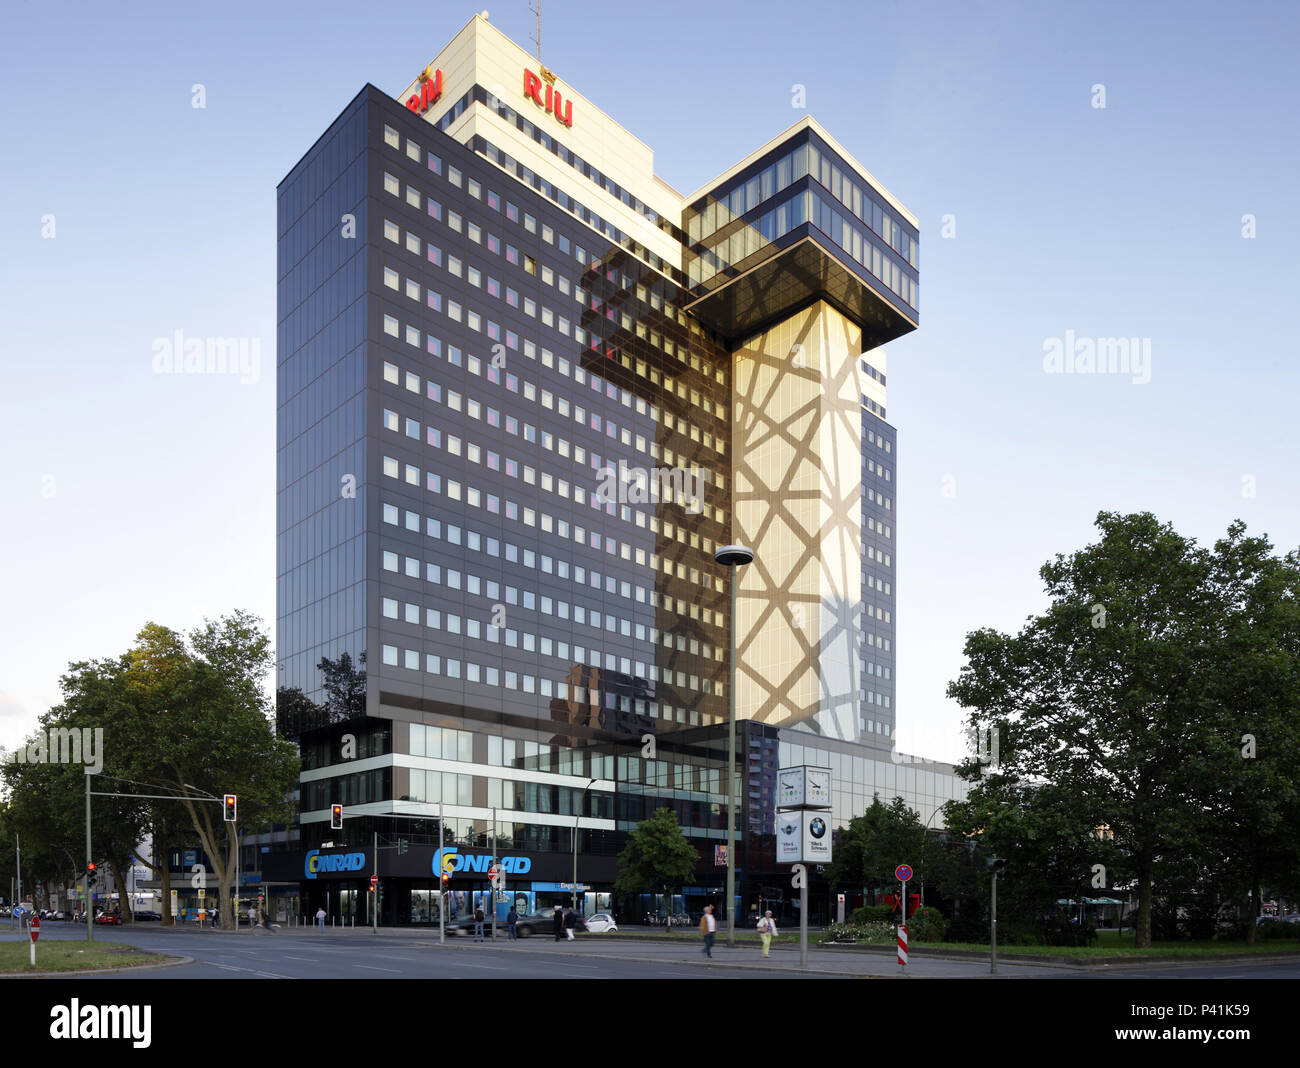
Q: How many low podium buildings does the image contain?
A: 1